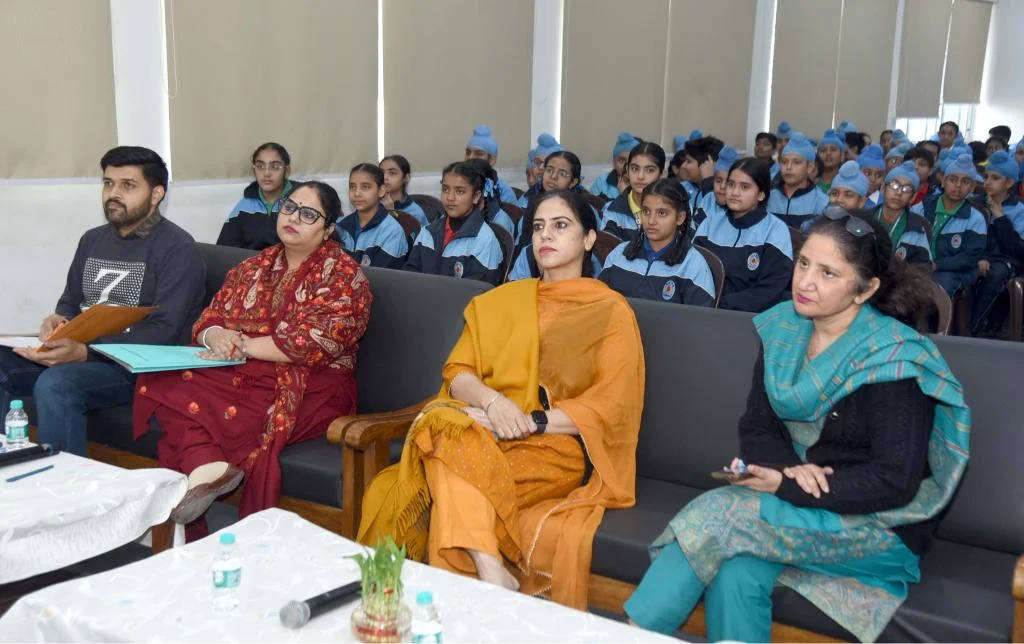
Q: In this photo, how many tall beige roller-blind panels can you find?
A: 9